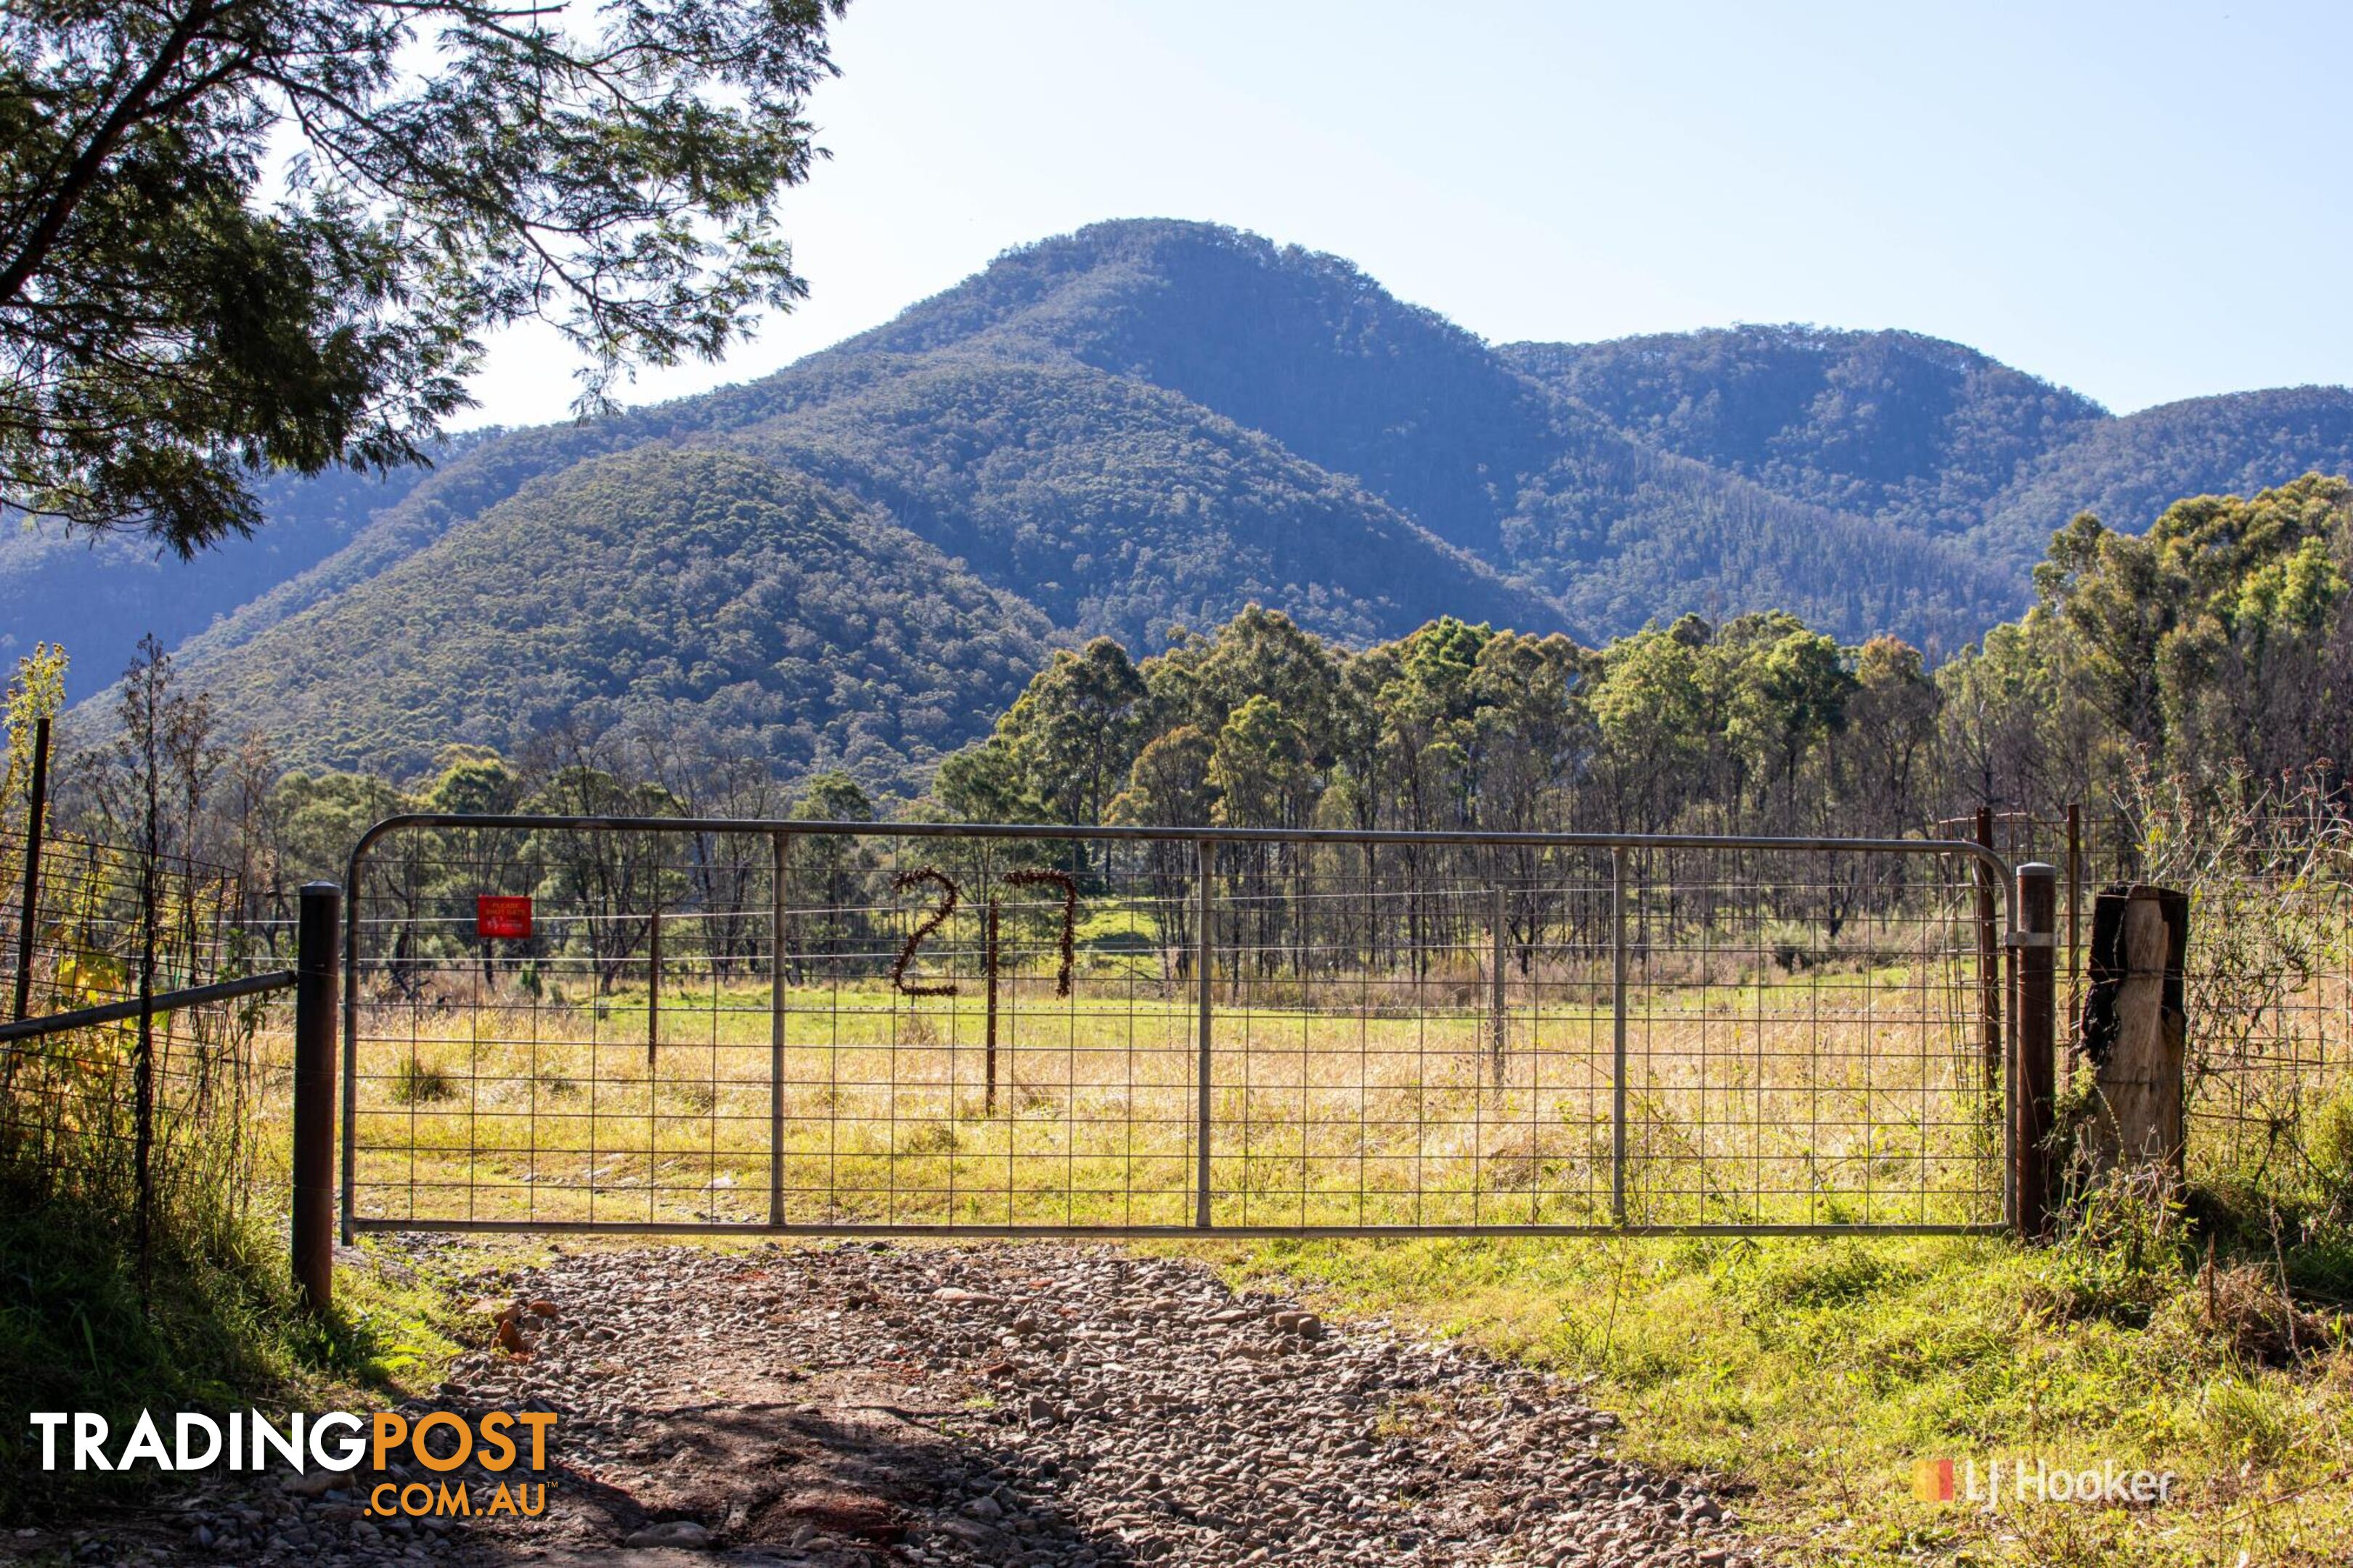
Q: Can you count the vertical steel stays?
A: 3